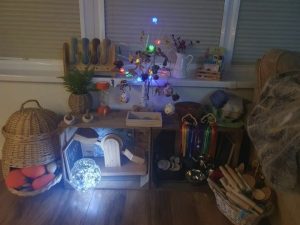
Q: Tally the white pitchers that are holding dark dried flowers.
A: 1